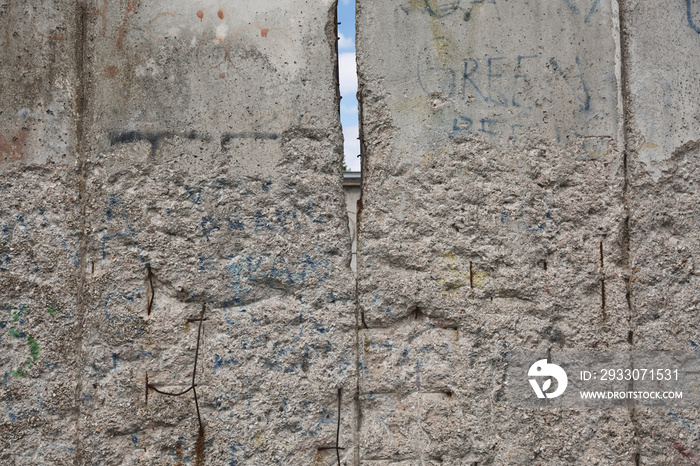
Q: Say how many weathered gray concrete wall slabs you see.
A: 4